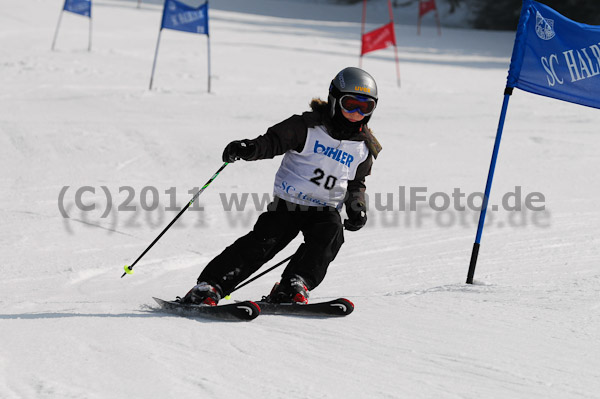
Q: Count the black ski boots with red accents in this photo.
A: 2